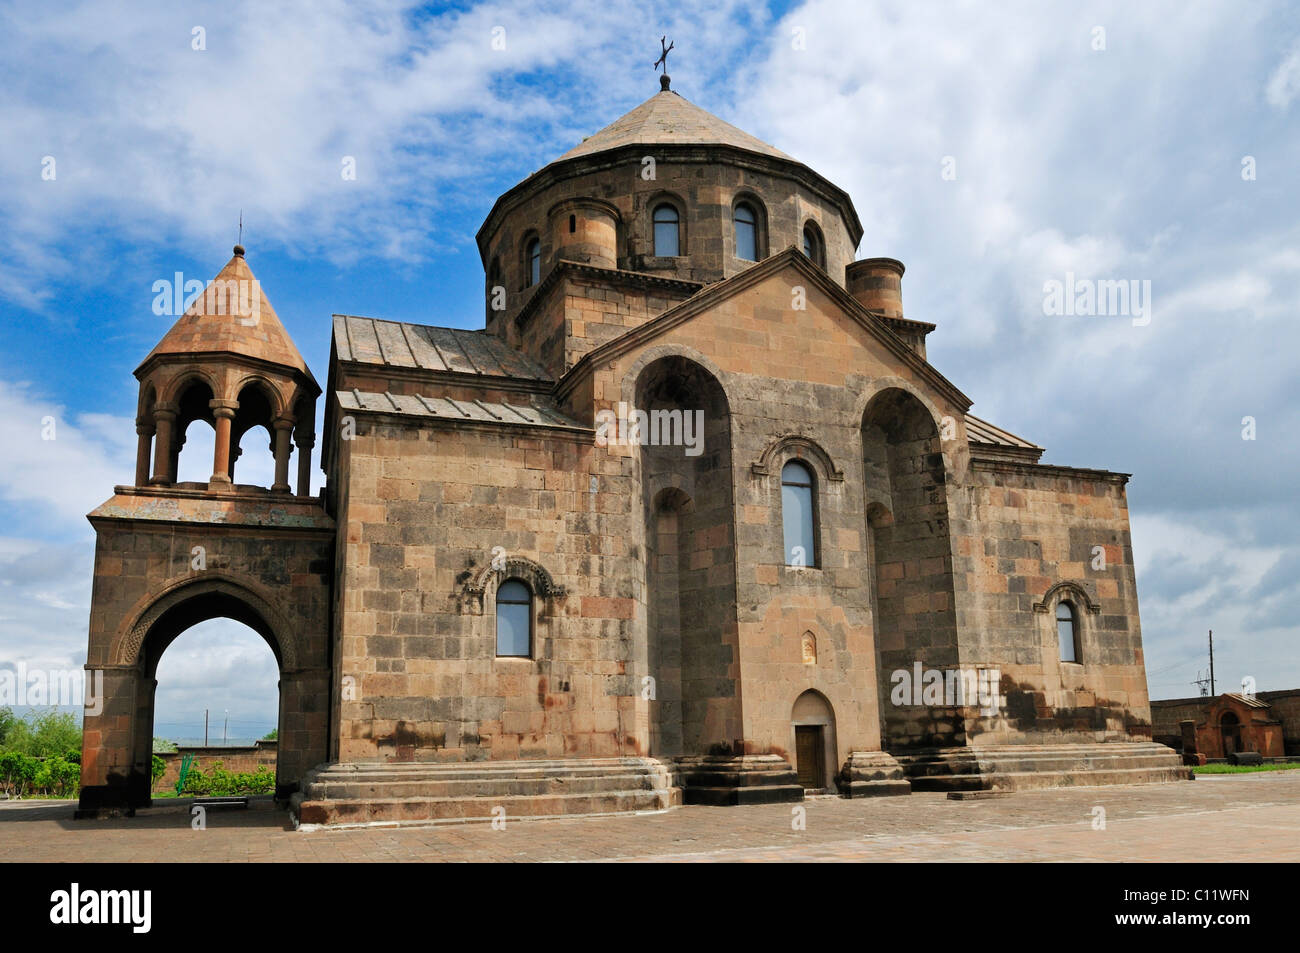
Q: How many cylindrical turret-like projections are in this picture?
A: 2